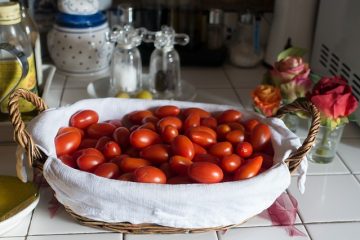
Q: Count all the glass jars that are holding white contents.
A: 1